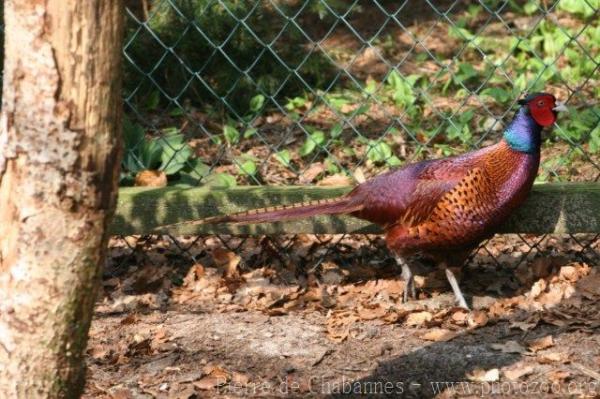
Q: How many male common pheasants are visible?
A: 1